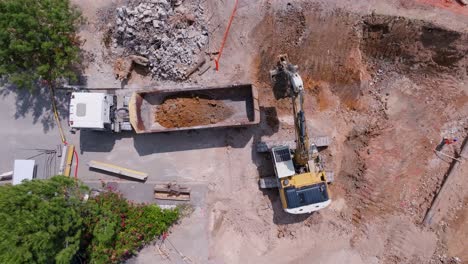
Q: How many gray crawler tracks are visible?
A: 2